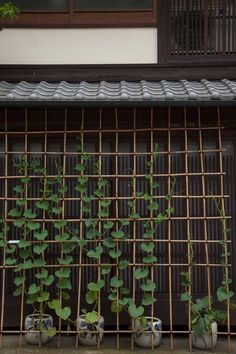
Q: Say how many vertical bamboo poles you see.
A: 13